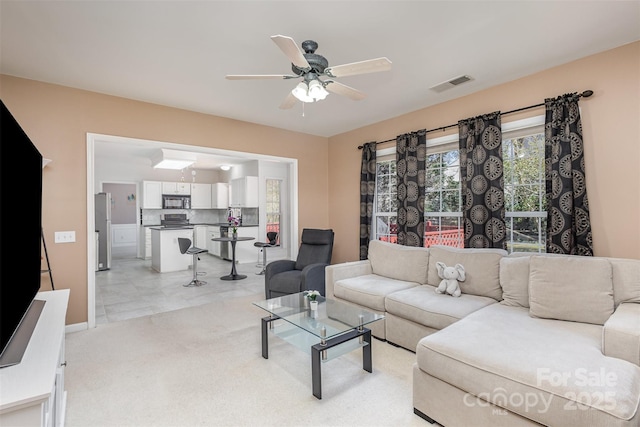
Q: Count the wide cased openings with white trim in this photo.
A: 1